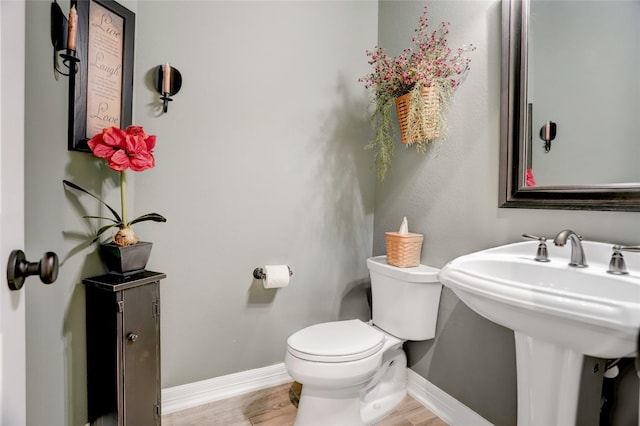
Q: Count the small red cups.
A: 0